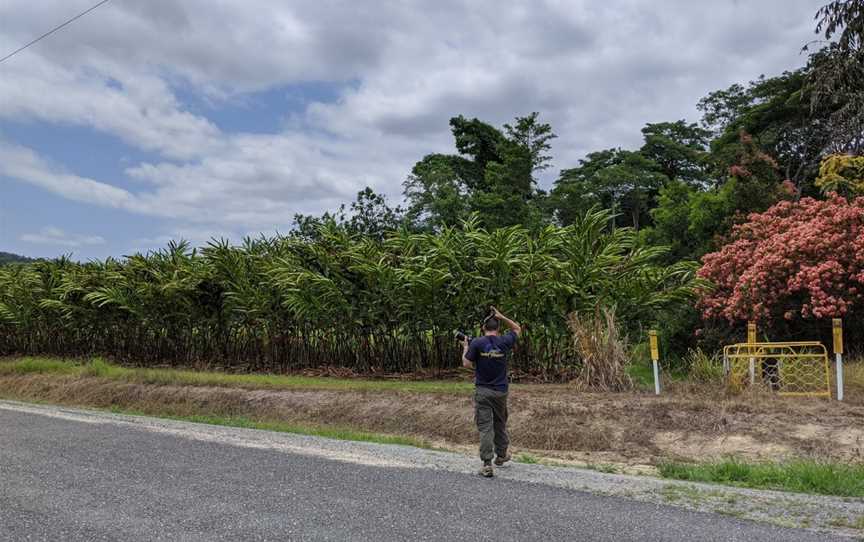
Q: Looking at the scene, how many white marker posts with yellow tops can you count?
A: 3